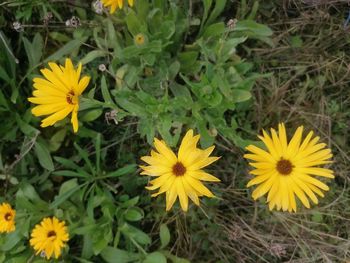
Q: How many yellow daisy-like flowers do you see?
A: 6